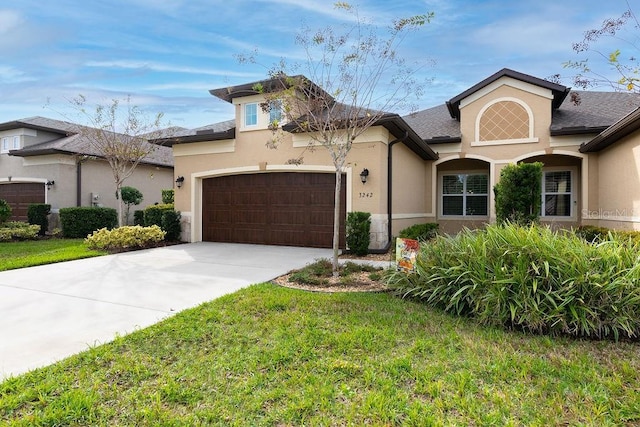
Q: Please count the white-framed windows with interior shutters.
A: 2